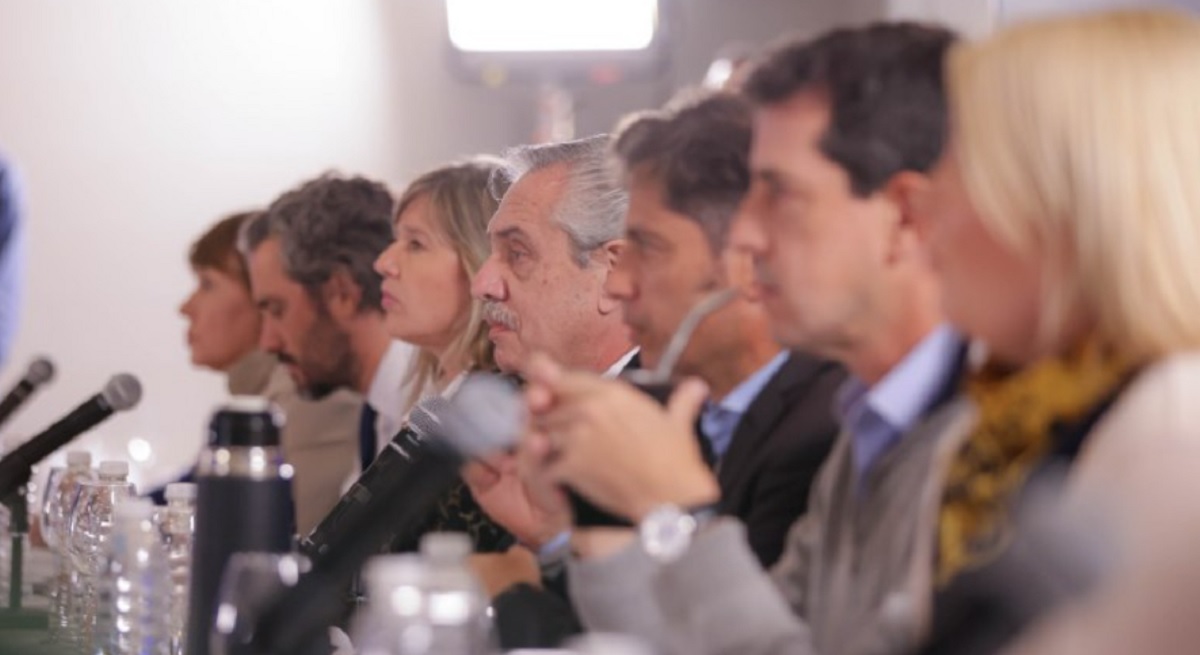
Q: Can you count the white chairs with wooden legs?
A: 0